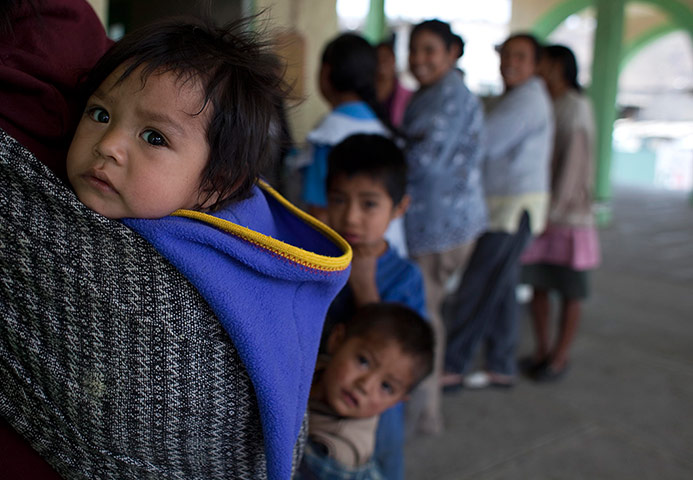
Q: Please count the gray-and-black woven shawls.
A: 1